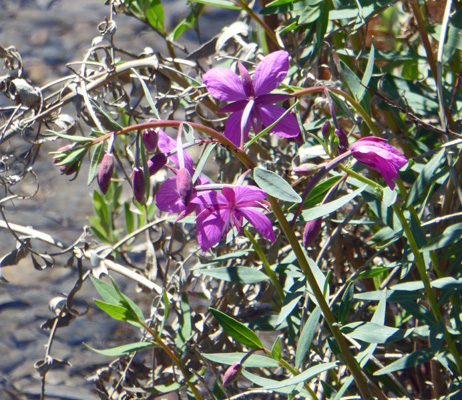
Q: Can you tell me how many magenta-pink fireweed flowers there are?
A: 4